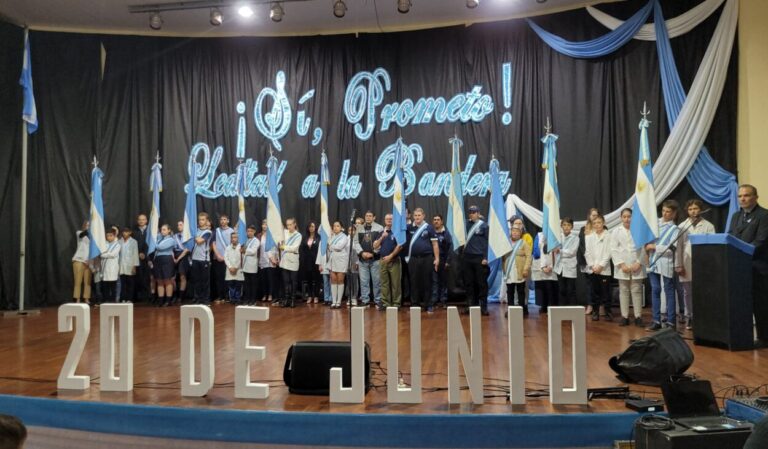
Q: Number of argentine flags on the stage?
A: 12